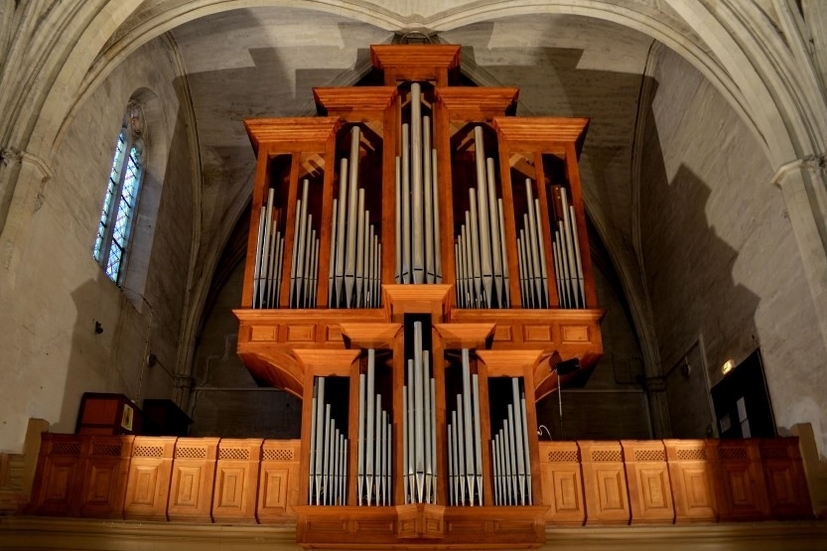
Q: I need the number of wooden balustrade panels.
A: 12